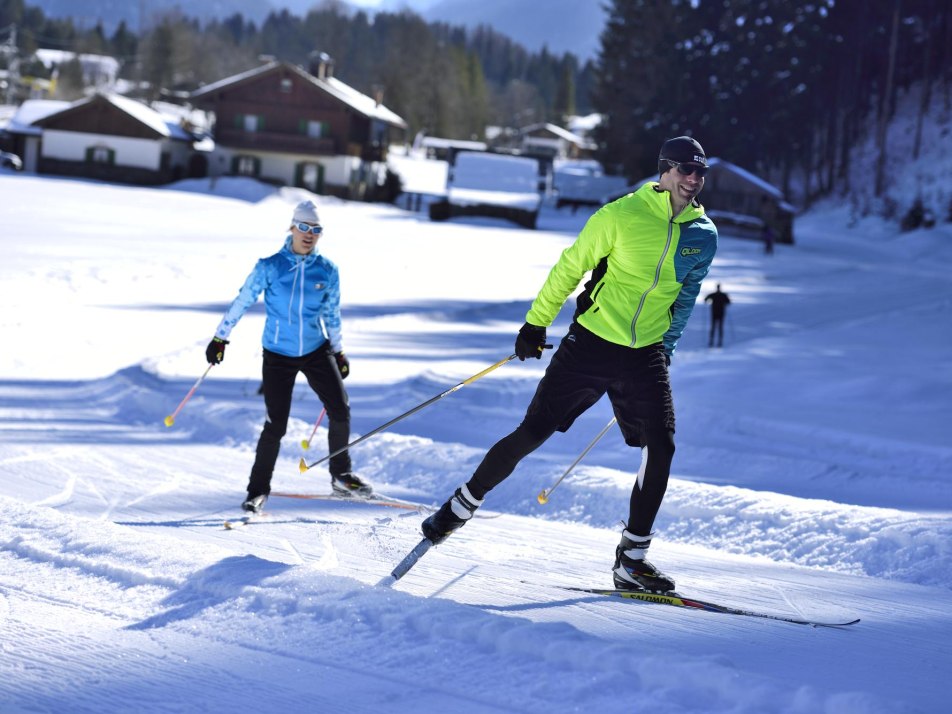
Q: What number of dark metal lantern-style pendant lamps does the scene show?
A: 0